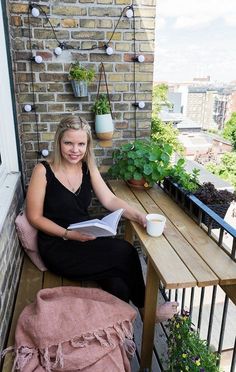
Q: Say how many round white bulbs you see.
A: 9